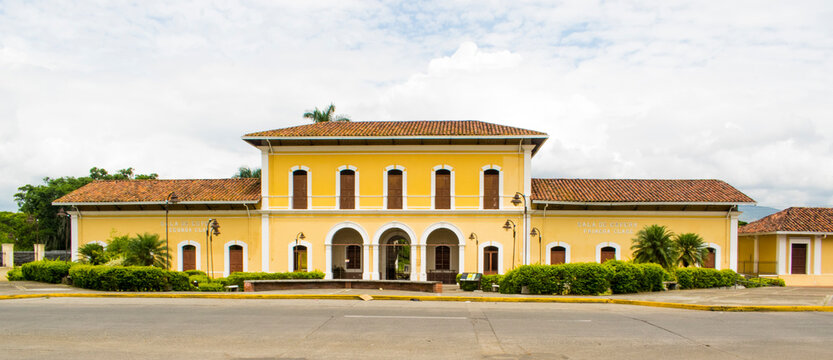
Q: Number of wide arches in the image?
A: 3